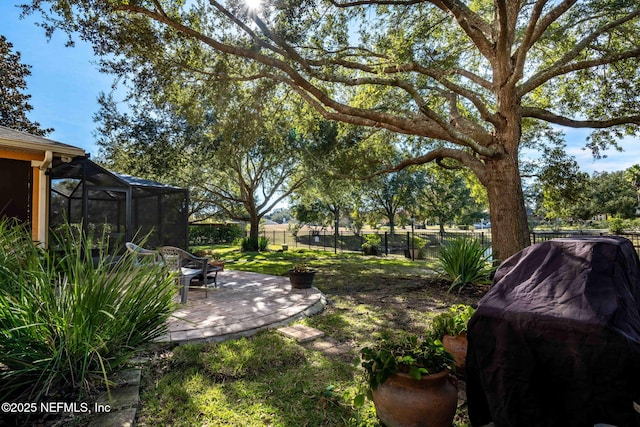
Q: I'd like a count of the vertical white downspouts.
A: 1